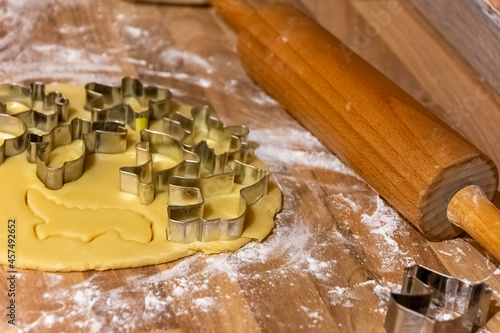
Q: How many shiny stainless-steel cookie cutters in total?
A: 8